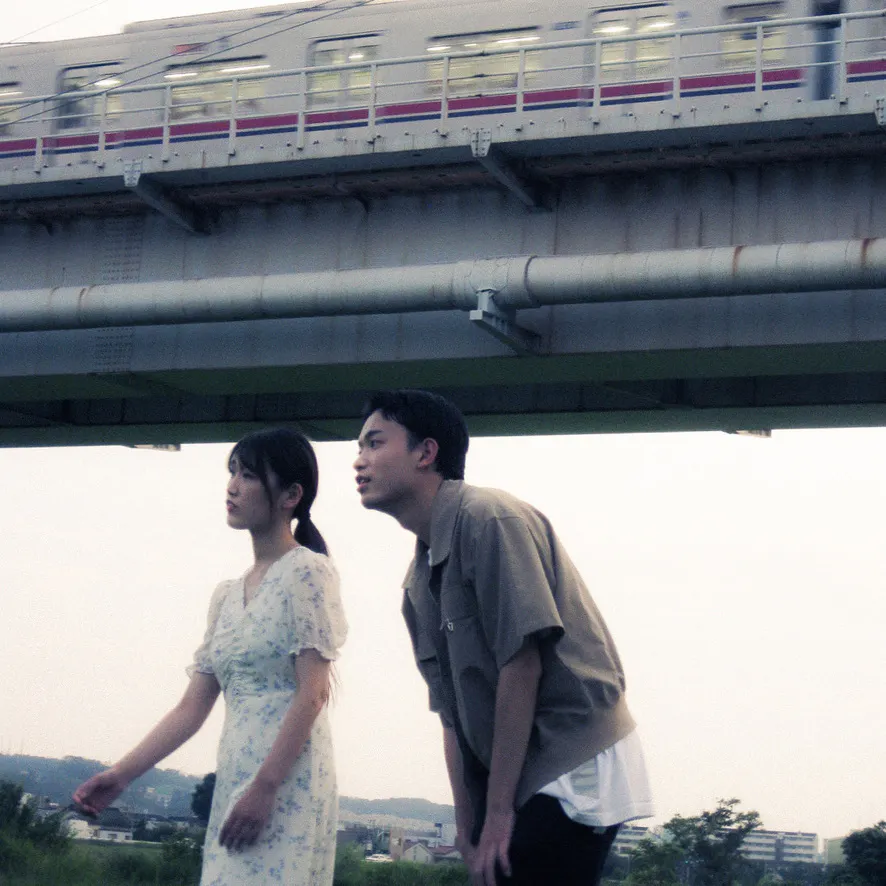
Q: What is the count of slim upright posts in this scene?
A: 12